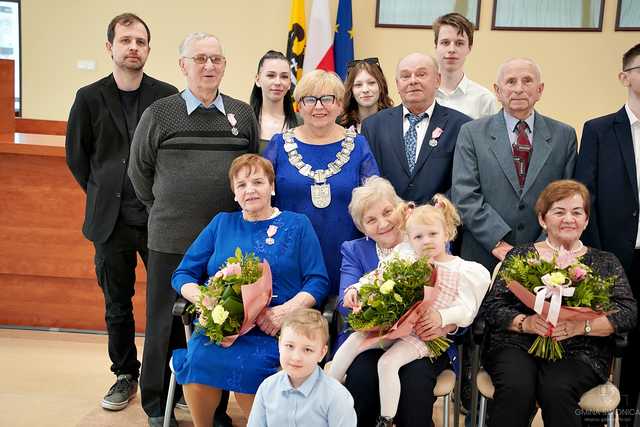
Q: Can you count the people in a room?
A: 14